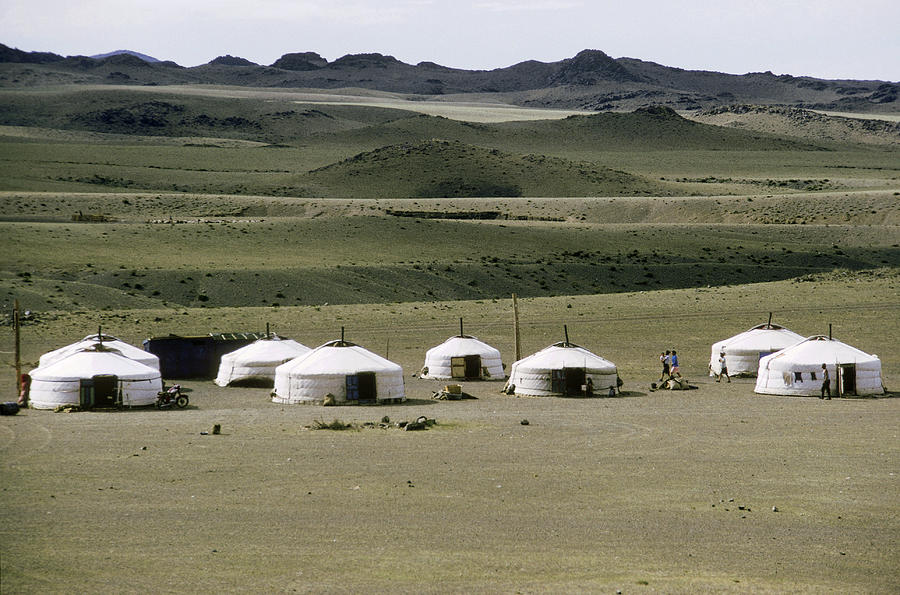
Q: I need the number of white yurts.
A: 8